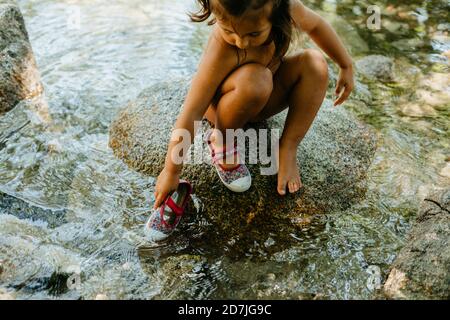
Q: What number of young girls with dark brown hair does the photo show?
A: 1